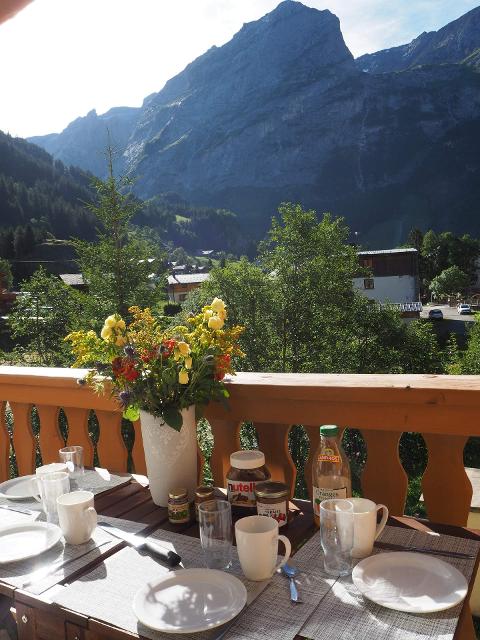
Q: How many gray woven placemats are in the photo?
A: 4